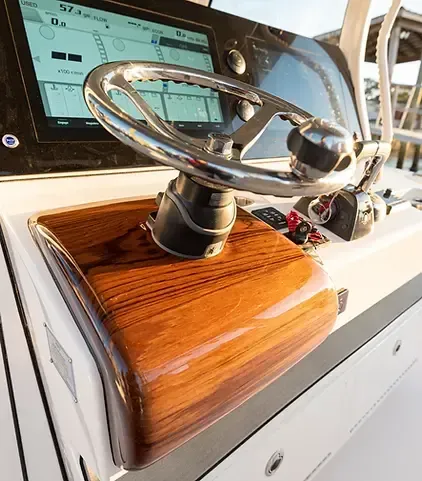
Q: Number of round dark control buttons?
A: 2